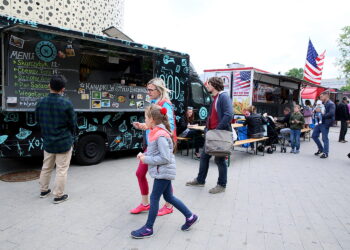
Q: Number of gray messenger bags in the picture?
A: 1